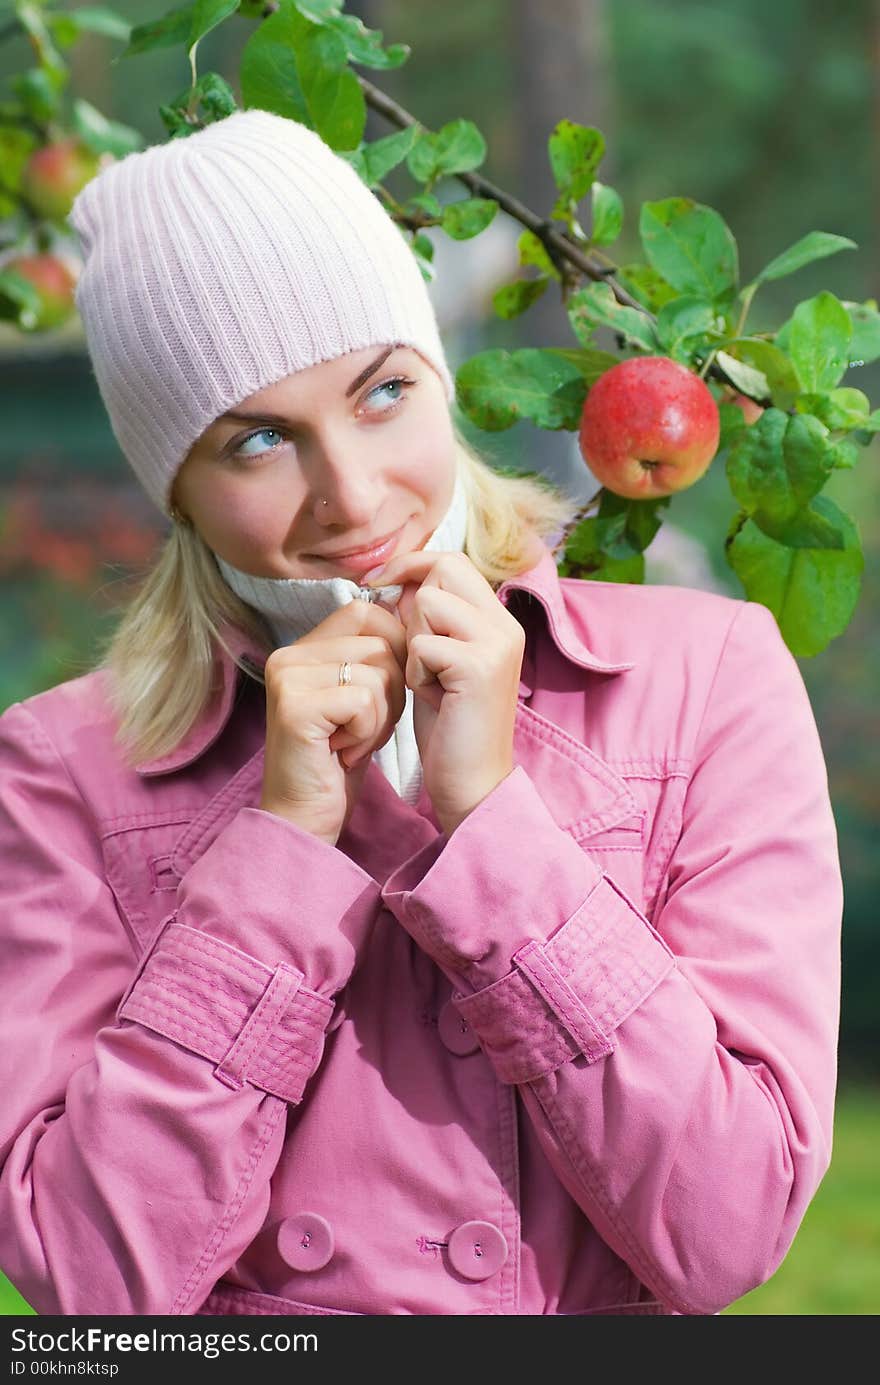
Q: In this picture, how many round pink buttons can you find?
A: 3